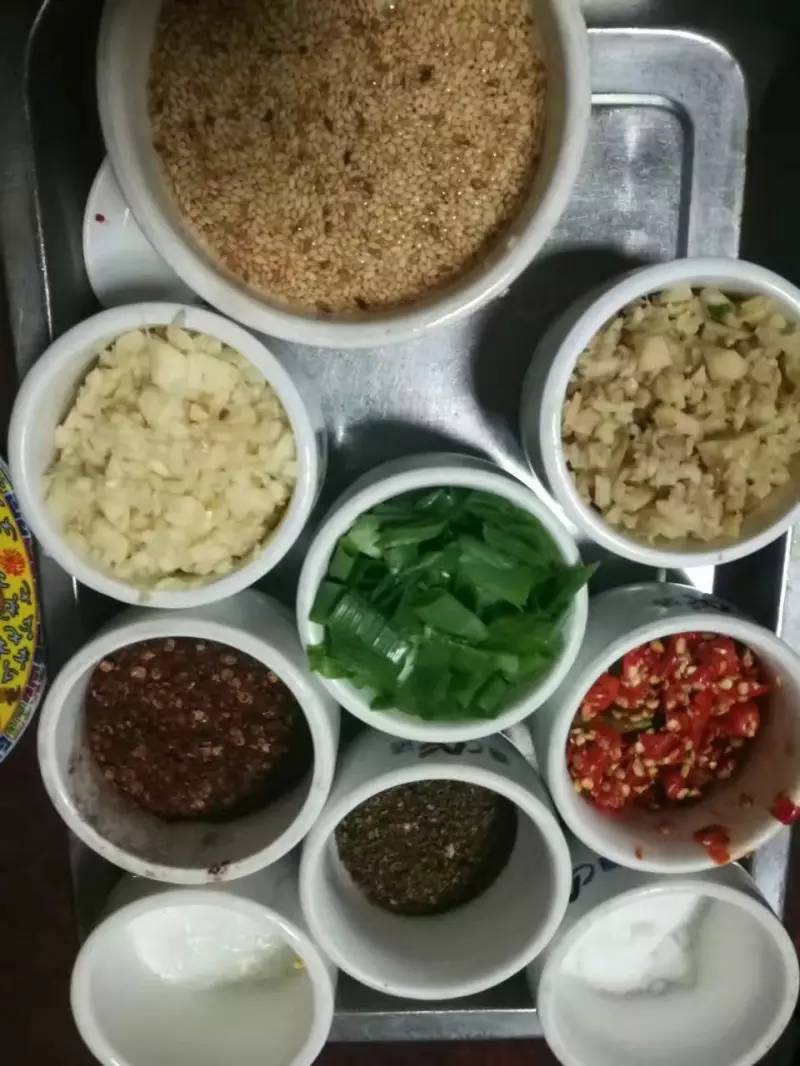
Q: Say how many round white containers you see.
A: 9